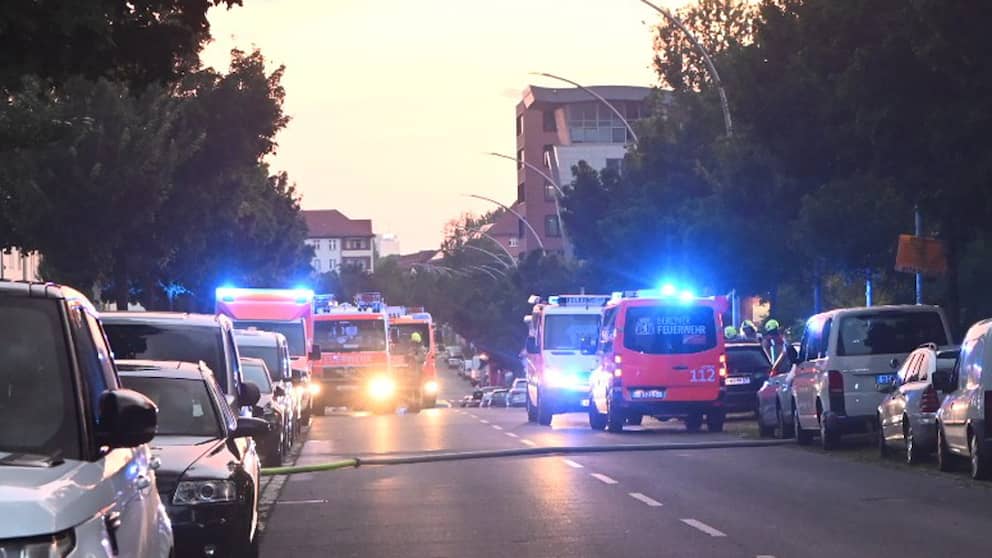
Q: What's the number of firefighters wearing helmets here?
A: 4